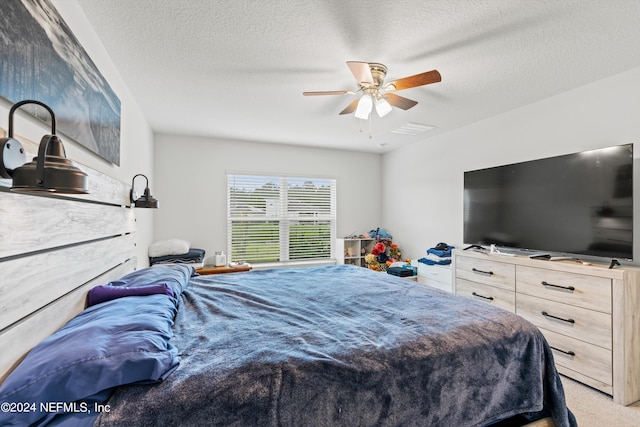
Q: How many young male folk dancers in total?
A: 0